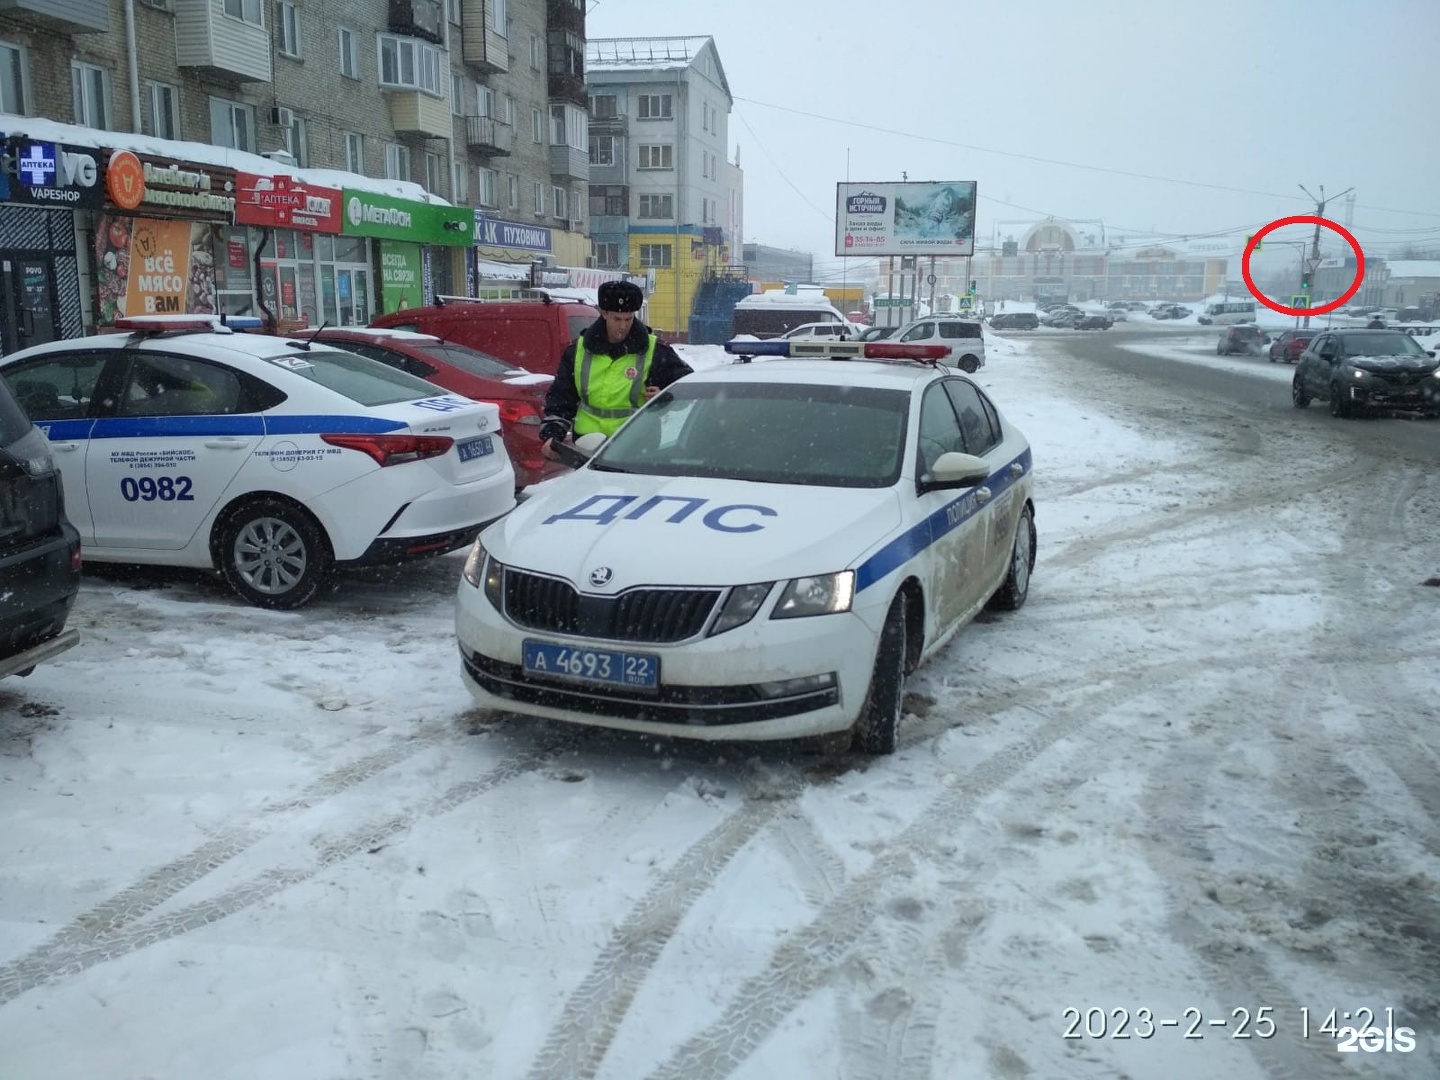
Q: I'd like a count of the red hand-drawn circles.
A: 1